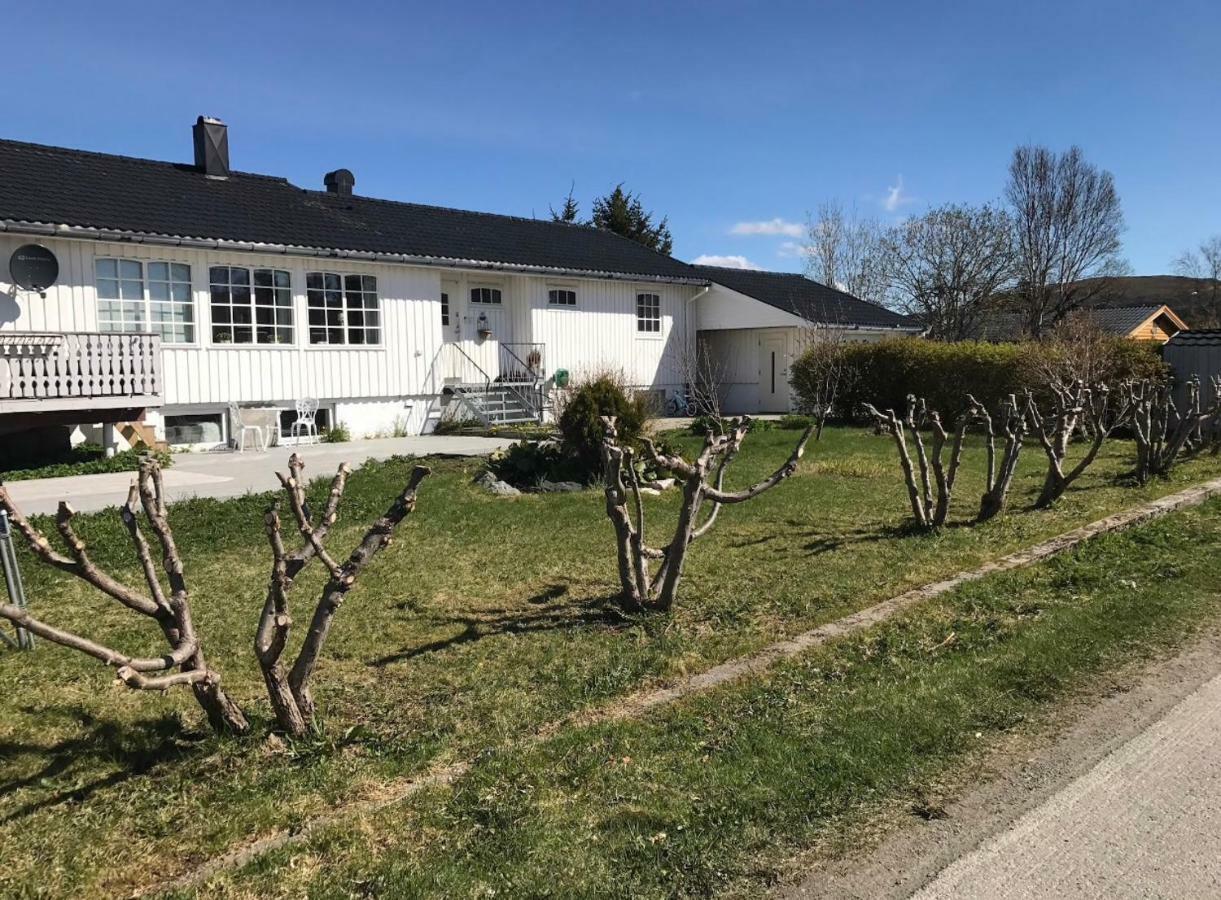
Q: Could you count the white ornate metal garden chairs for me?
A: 2